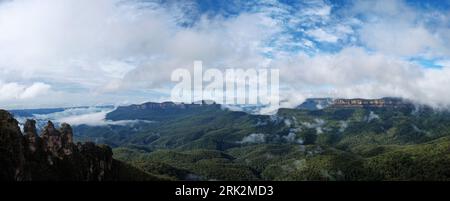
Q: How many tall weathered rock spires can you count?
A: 3